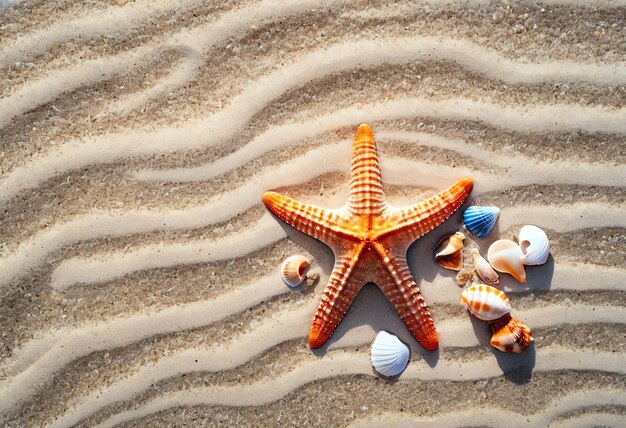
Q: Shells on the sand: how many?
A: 9